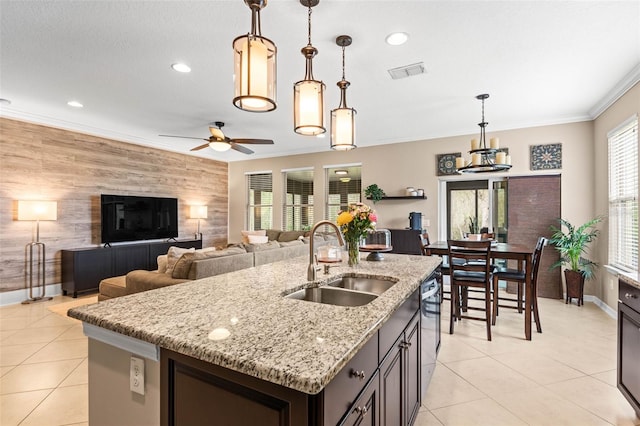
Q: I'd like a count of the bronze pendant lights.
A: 3